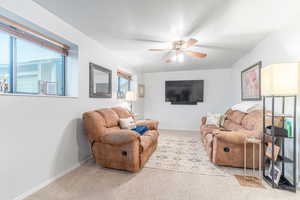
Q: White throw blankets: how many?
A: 1